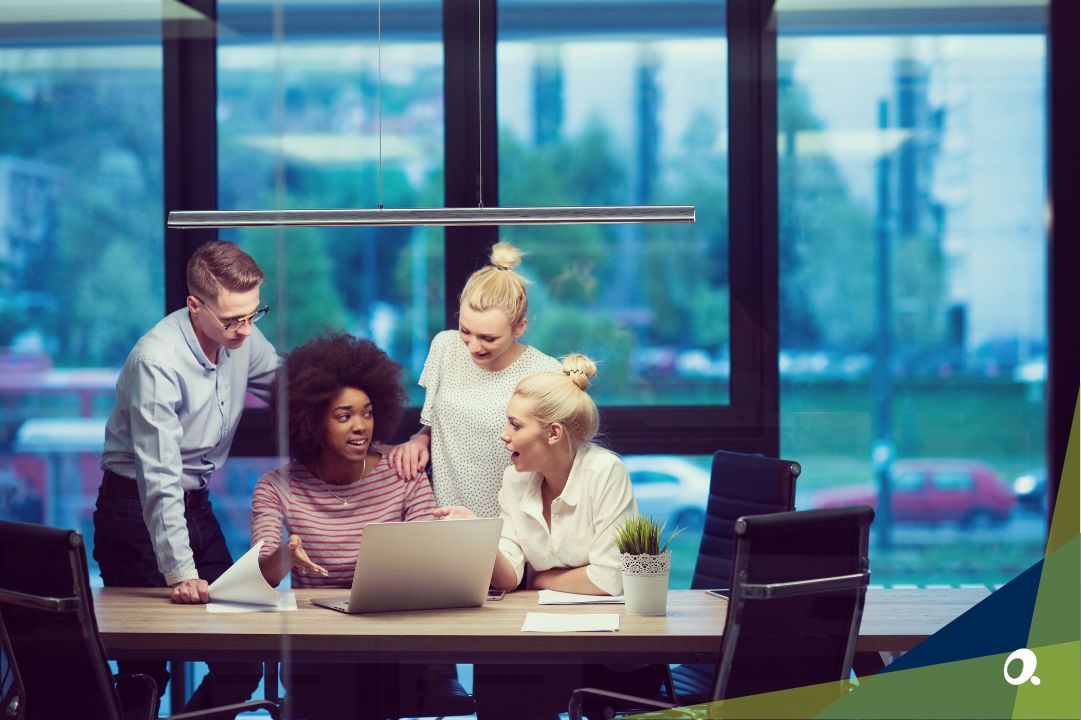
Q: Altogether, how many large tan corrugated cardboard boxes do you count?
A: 0